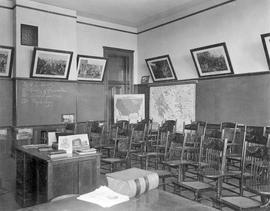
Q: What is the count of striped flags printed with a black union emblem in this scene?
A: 0